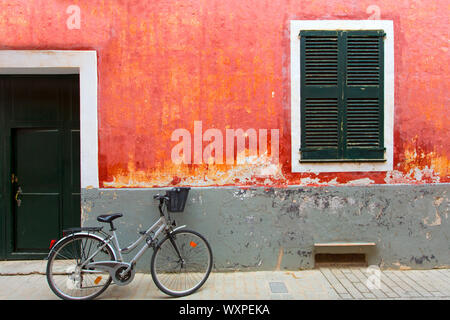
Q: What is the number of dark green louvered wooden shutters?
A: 2